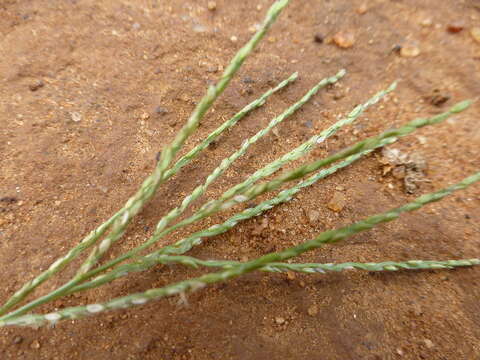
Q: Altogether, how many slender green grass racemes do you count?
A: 8